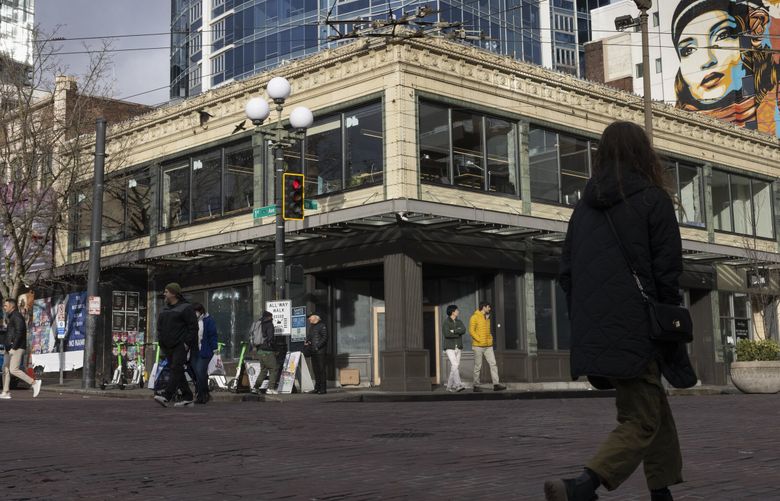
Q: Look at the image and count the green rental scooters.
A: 5